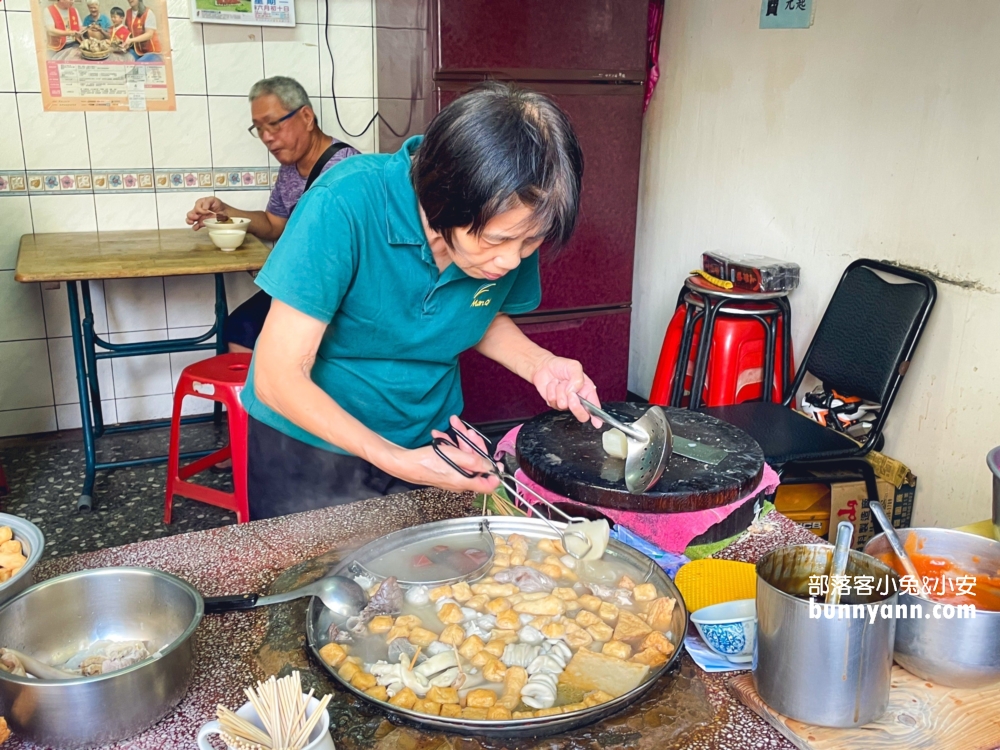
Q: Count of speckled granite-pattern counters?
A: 1